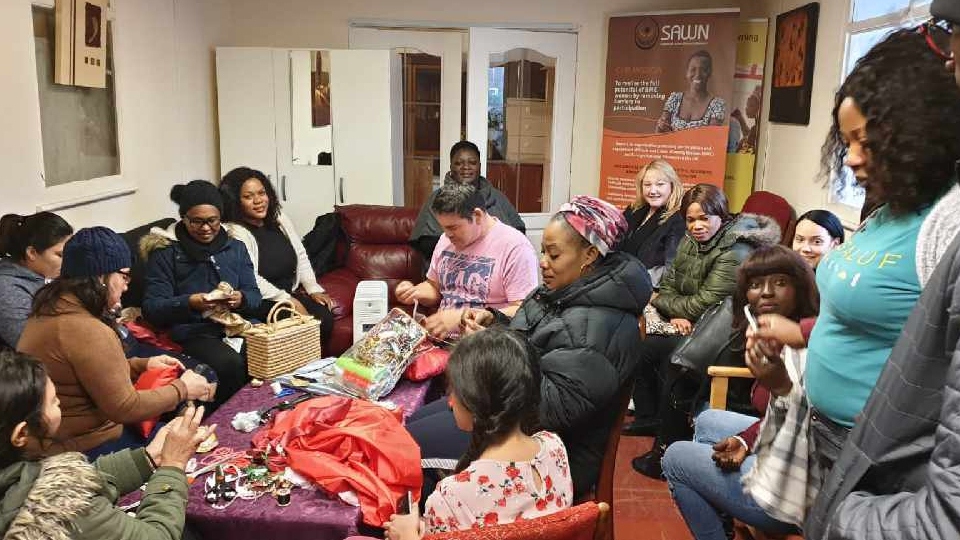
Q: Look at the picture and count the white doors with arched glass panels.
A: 2